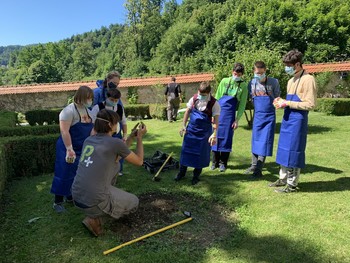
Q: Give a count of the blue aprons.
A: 6